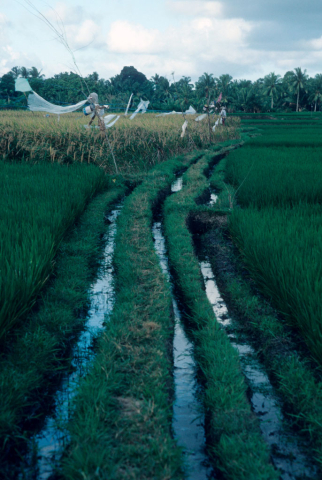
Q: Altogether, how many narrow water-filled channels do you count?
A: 3